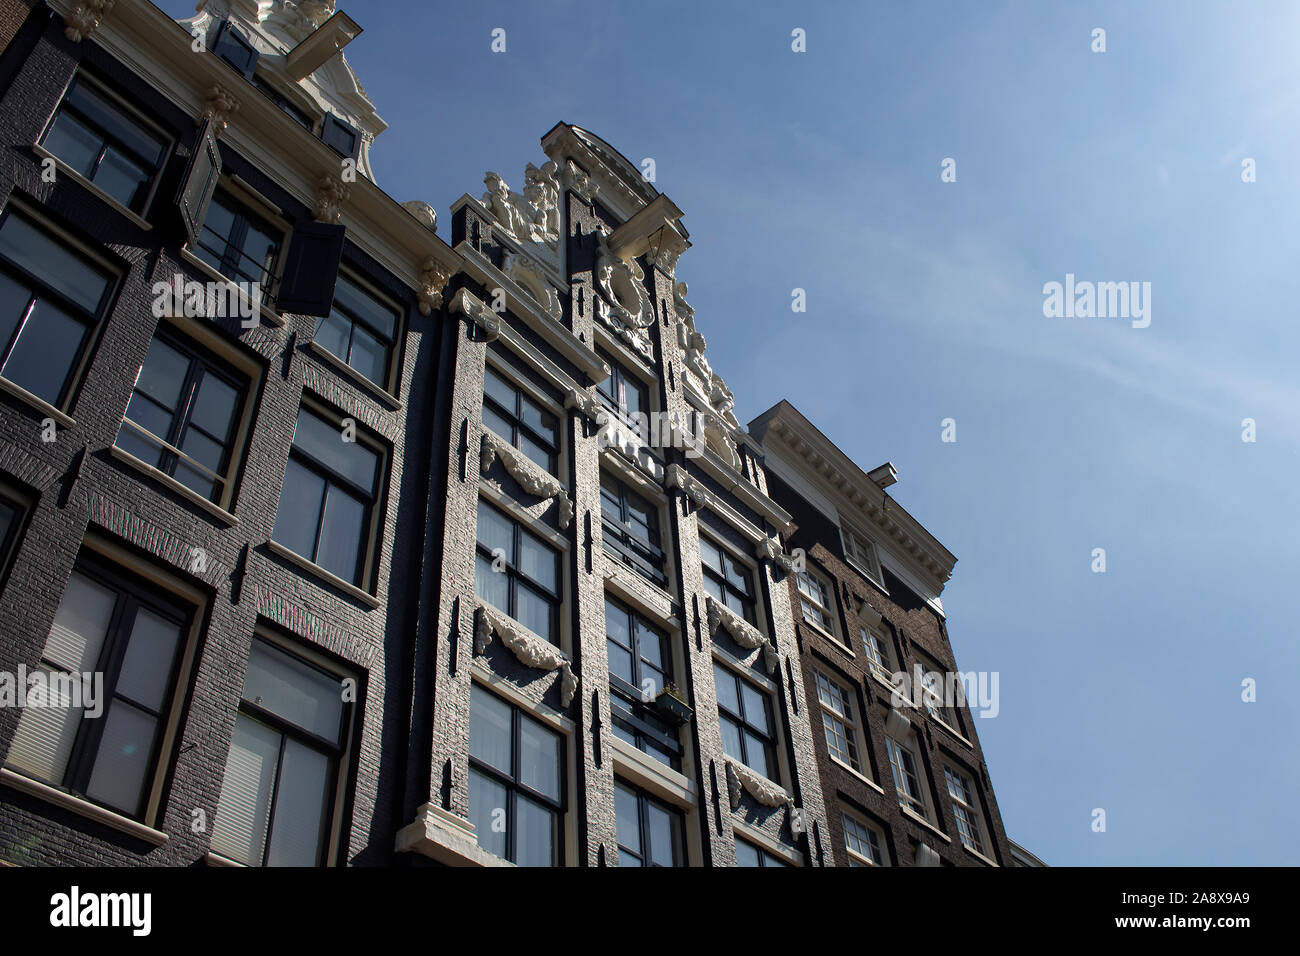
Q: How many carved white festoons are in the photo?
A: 4